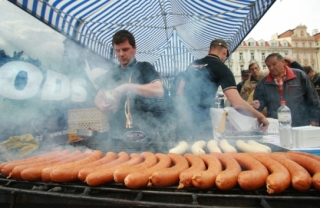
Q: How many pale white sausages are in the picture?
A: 6